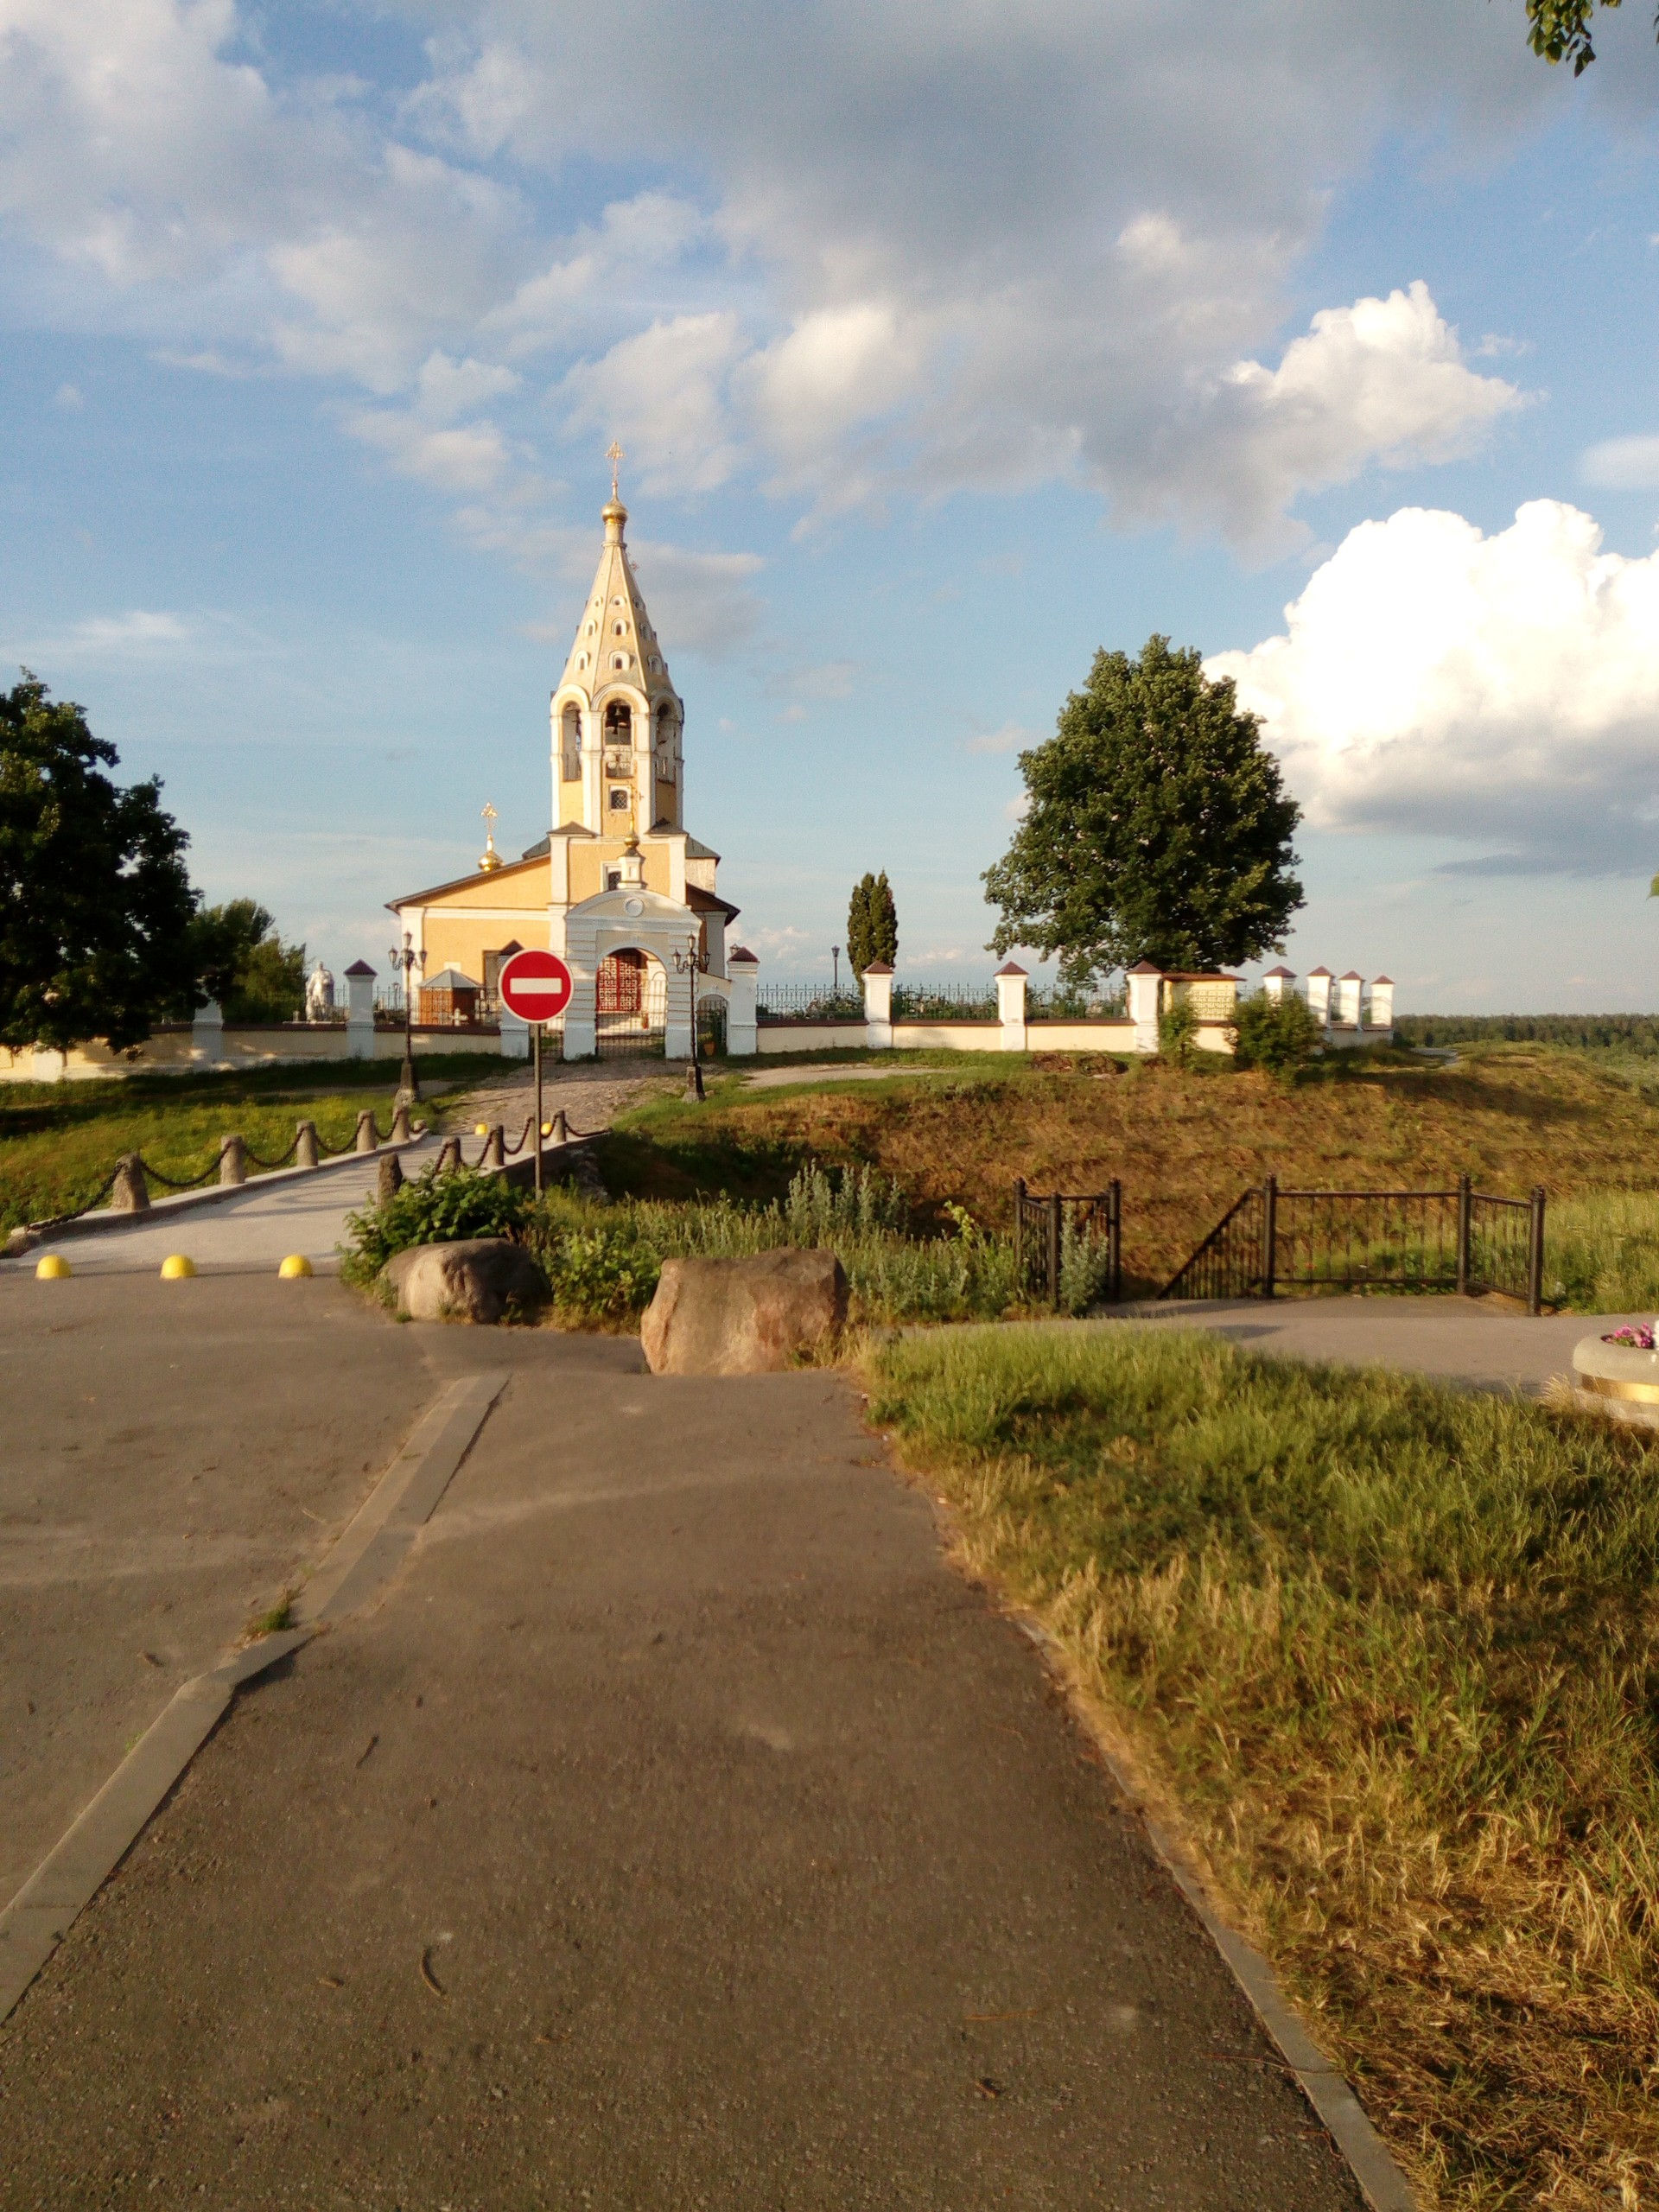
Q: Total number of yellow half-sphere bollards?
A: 5